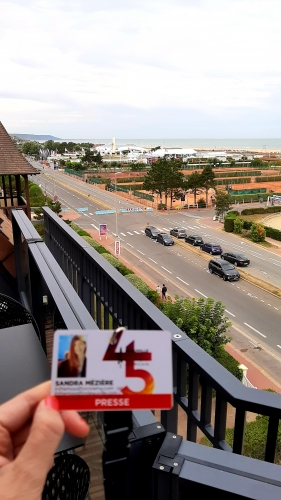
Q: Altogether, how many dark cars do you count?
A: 7